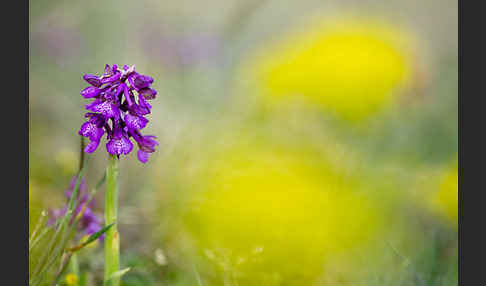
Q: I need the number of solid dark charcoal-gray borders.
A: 2